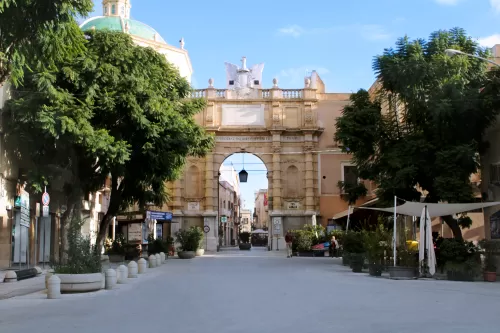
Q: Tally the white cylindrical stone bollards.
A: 8